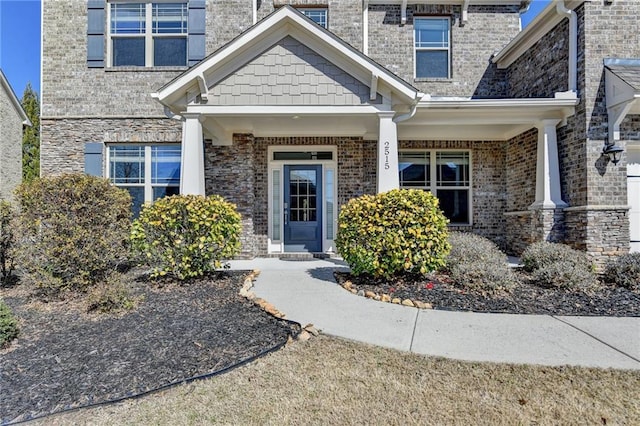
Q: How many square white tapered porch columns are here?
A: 3